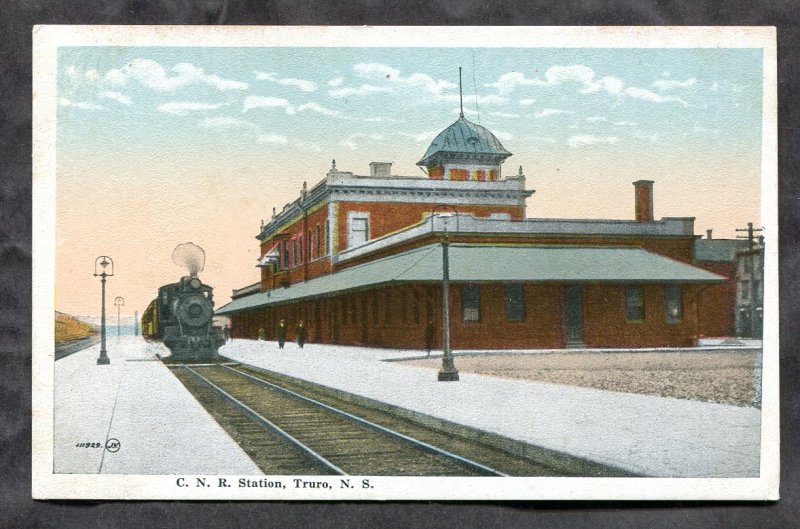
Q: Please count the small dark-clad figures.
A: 2